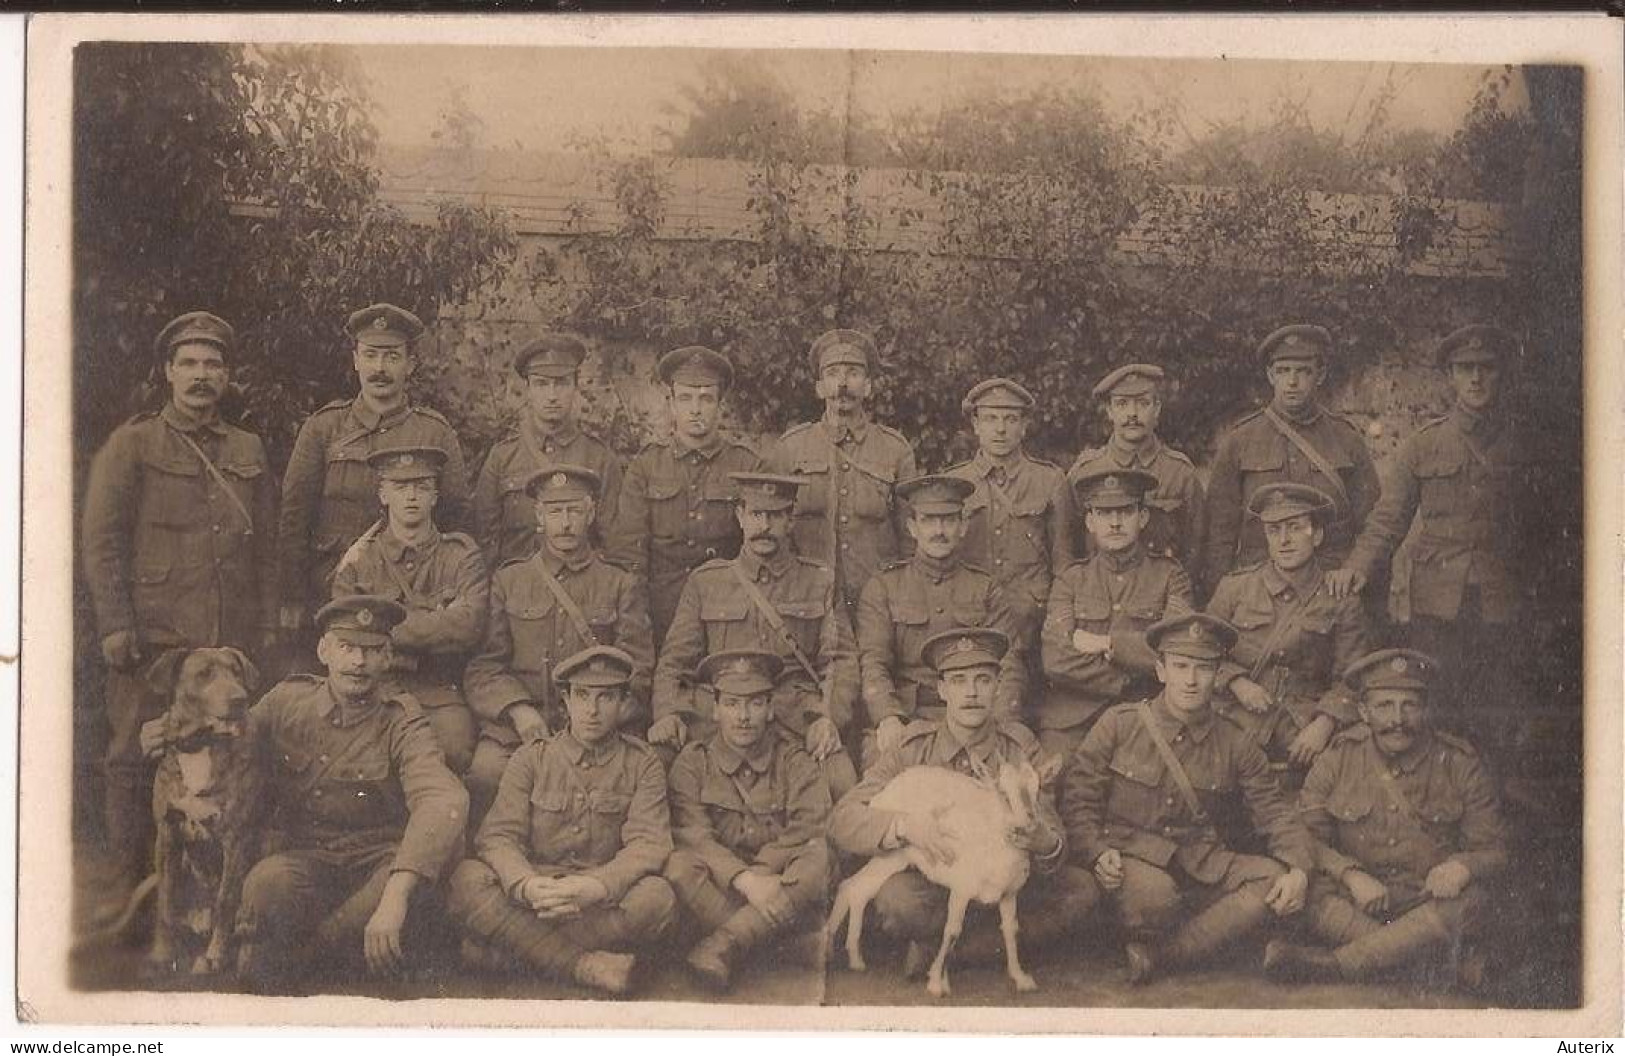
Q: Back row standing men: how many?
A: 9